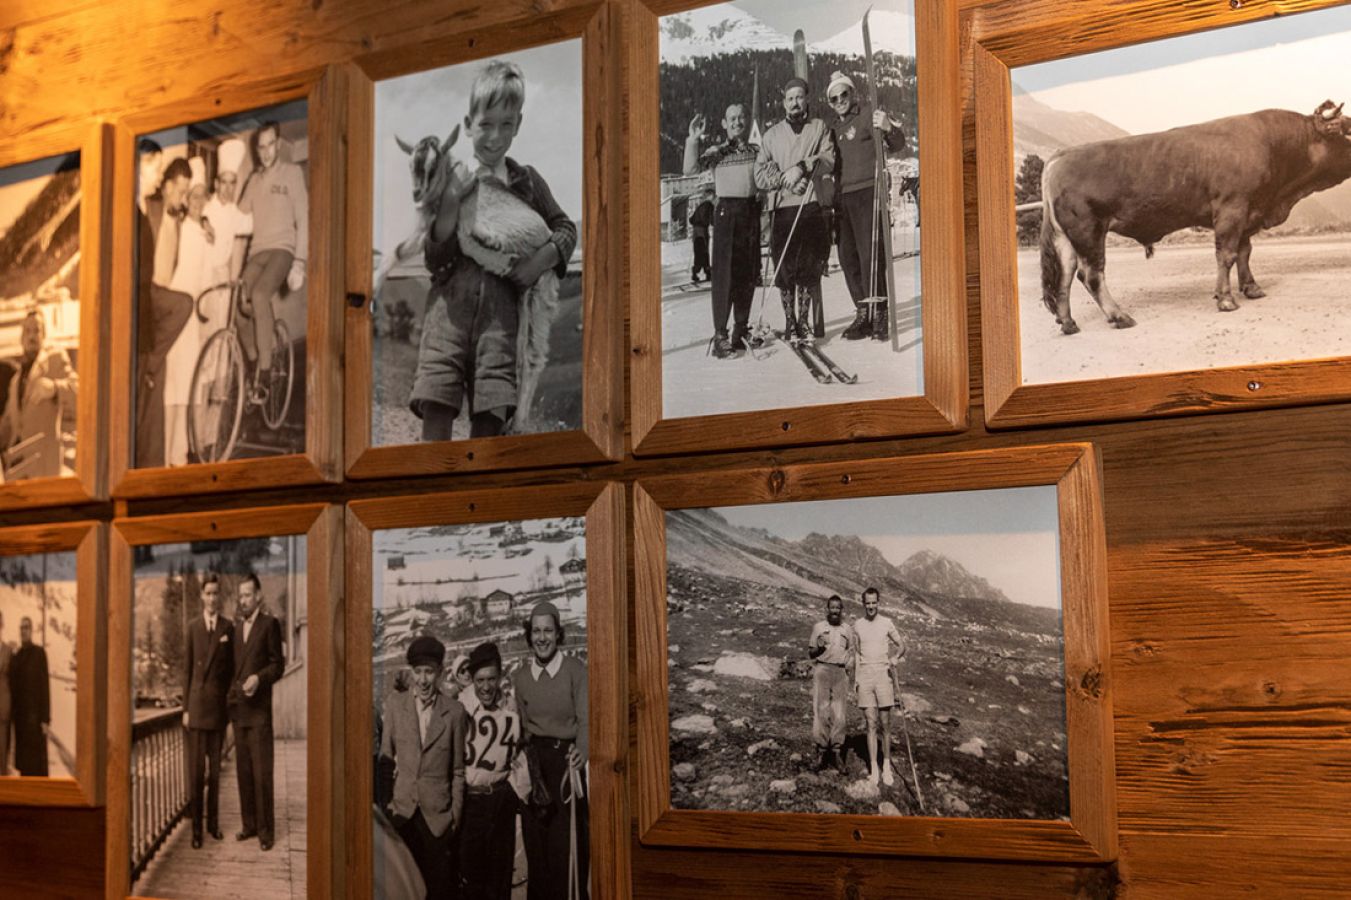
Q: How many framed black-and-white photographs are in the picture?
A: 9